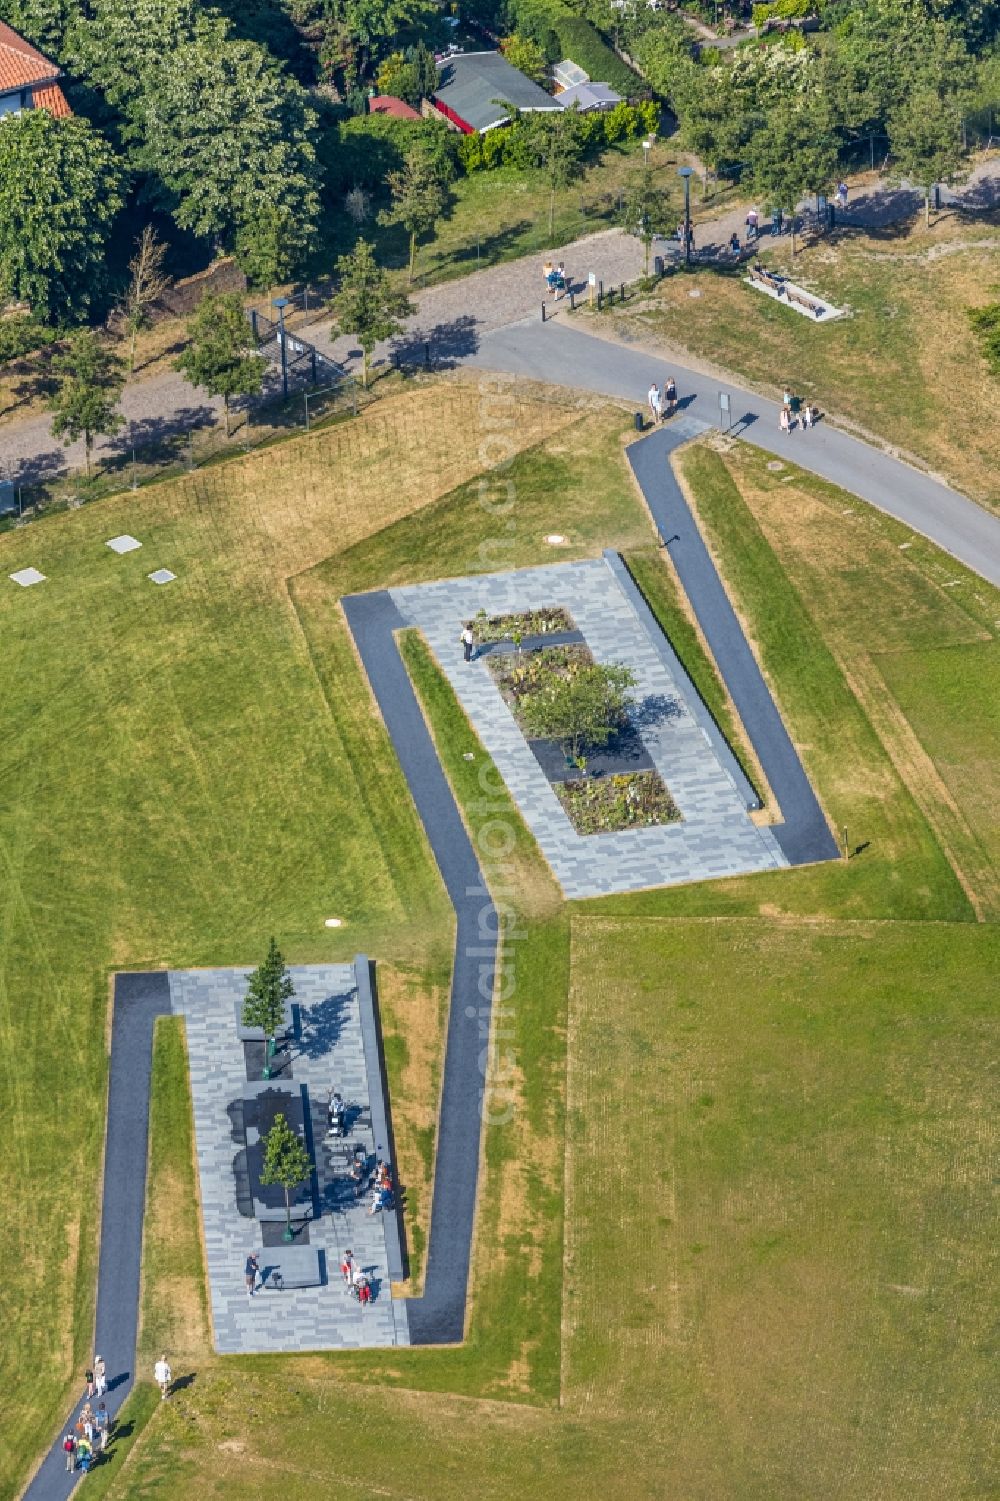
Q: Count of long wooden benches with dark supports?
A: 2